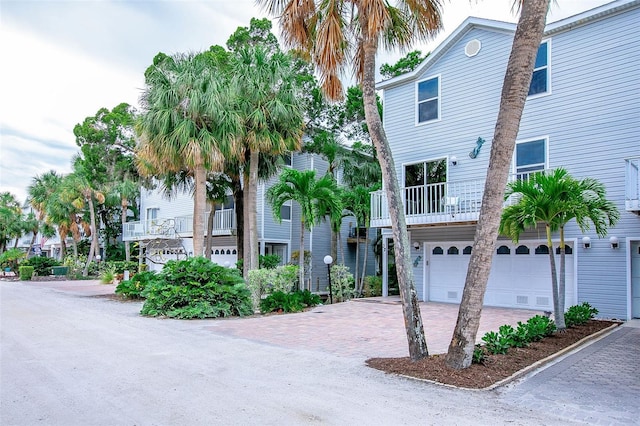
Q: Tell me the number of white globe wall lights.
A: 4